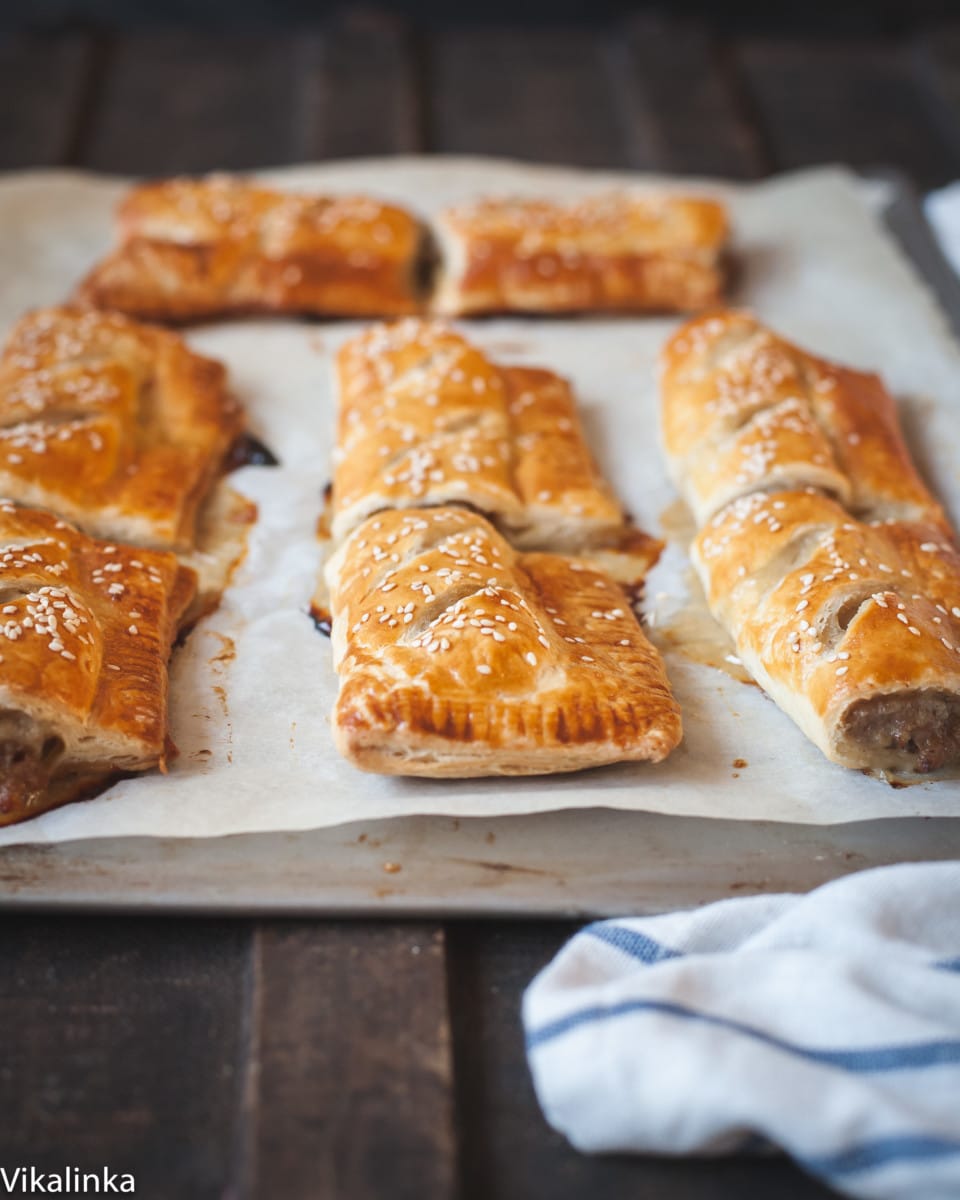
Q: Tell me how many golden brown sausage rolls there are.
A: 8